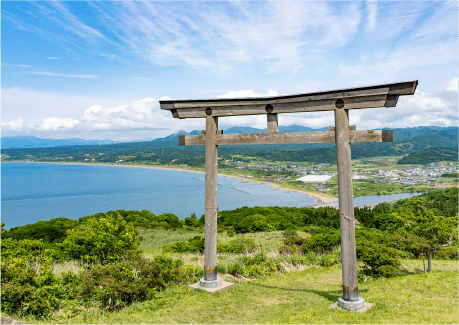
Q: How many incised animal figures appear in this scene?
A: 0